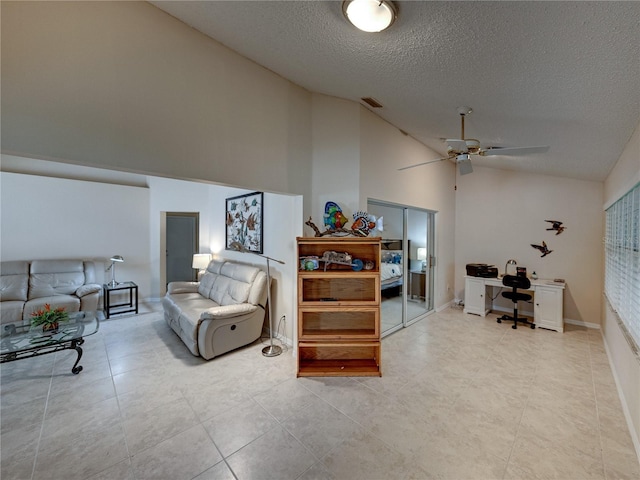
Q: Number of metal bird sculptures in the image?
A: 2